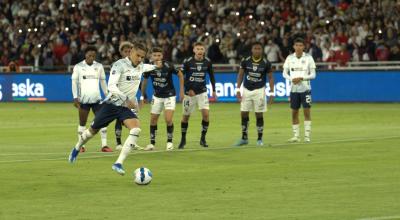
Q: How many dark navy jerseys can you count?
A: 3